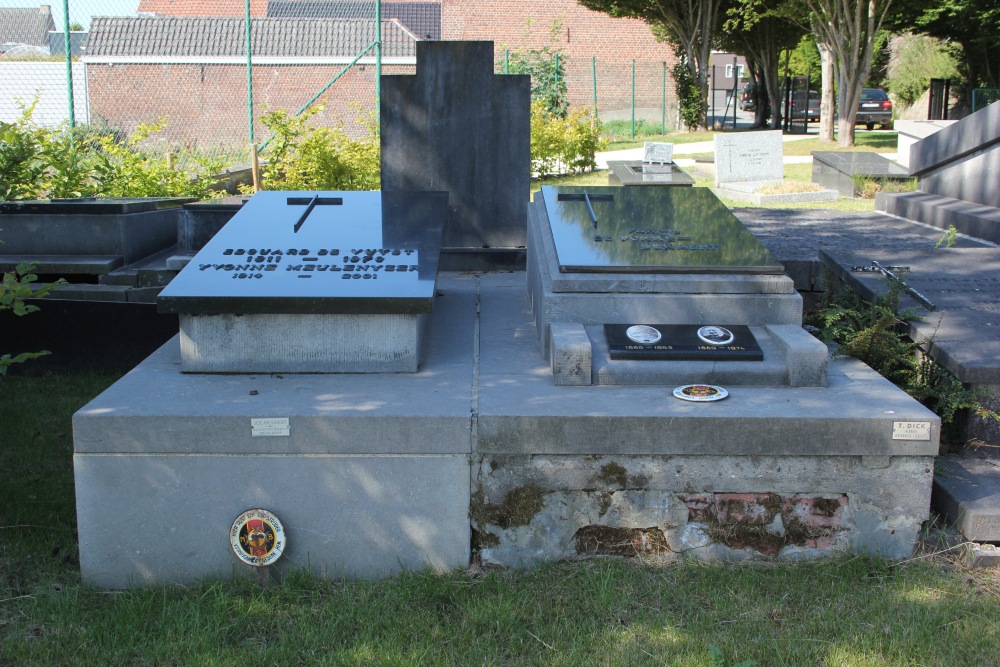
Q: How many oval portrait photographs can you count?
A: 2